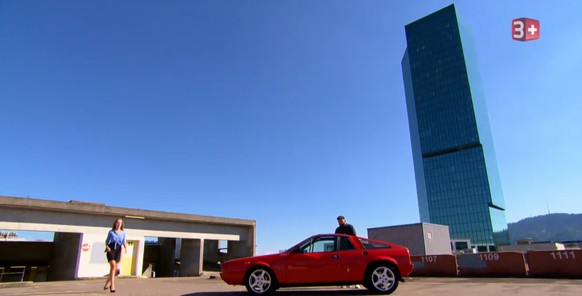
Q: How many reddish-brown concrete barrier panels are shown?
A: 3